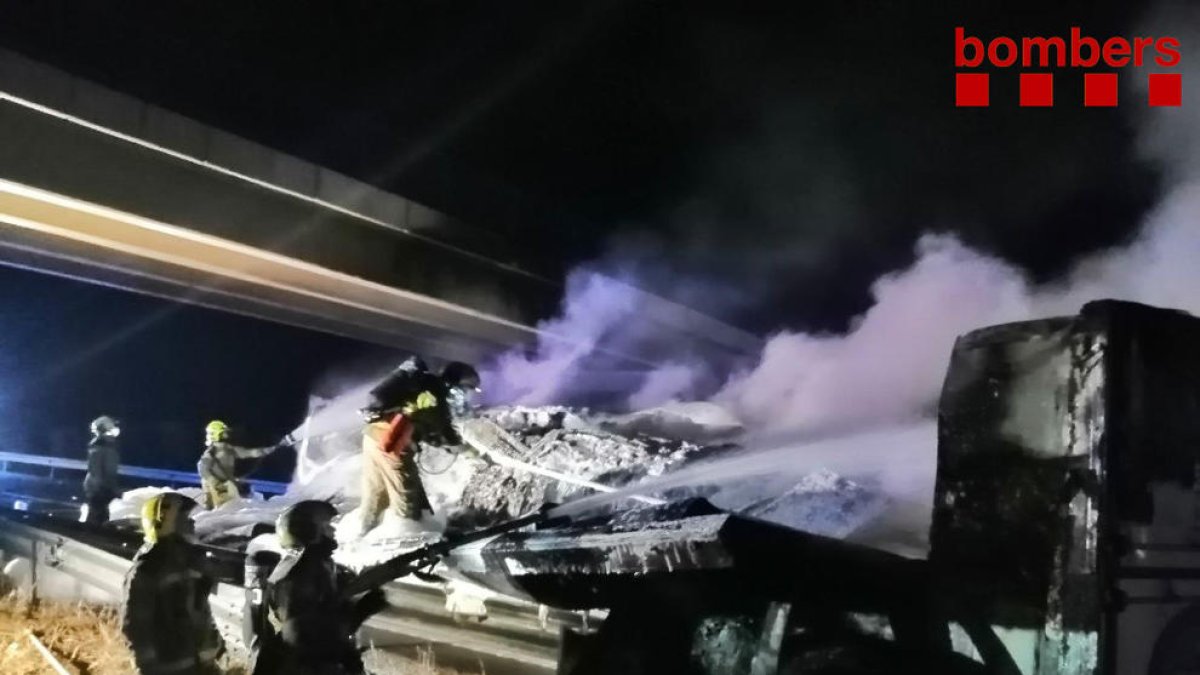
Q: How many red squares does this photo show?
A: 4